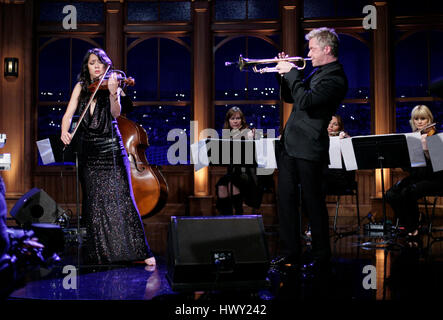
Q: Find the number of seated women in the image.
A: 3